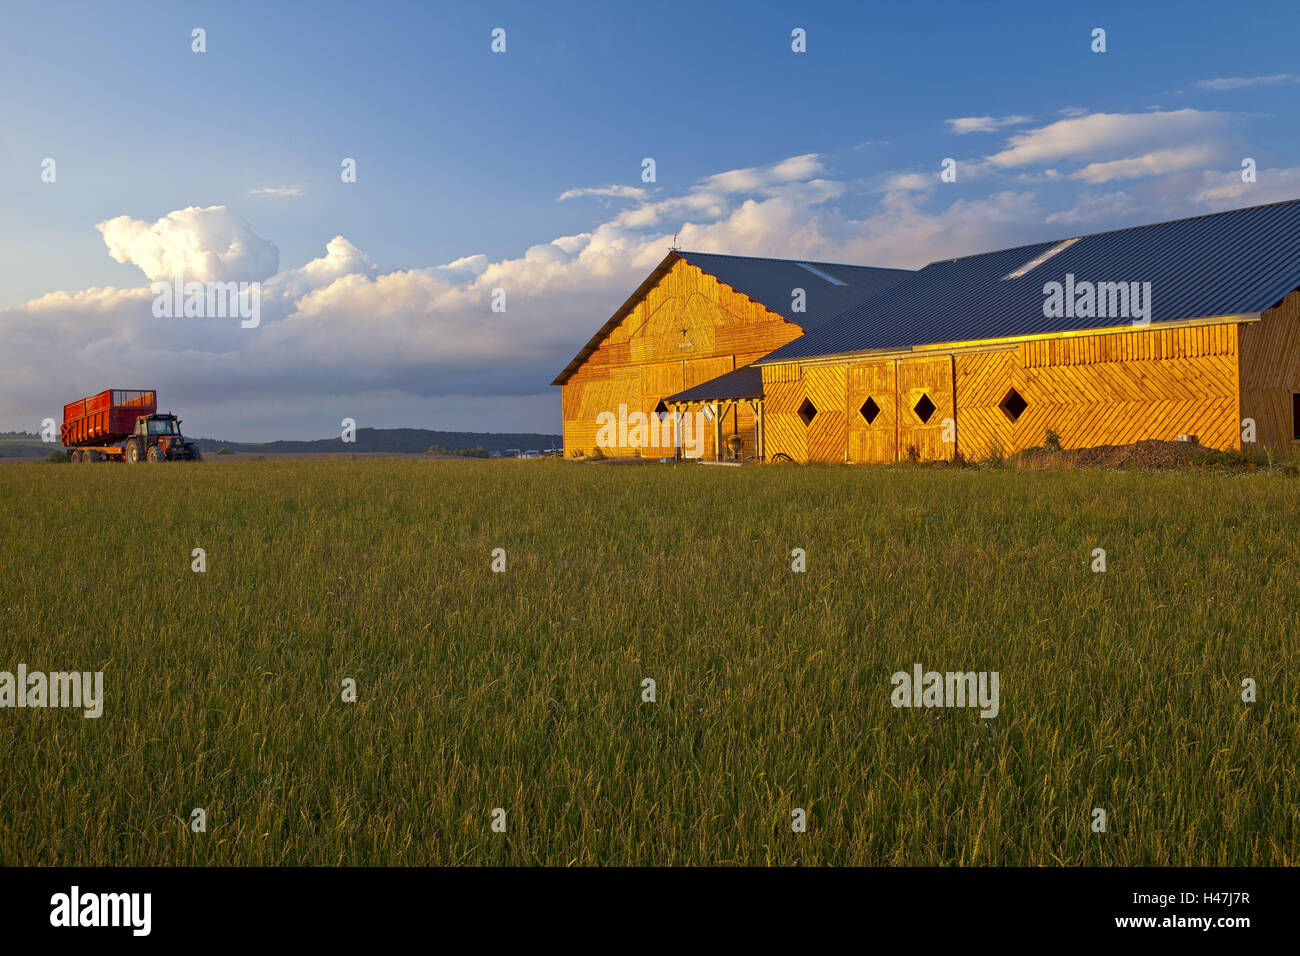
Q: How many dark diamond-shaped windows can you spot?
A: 5